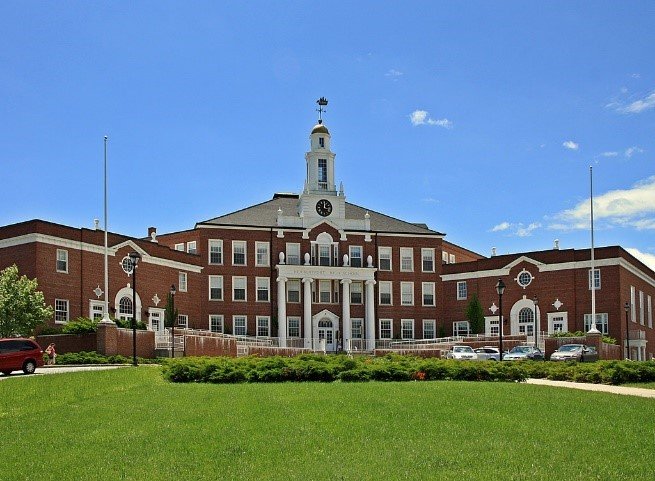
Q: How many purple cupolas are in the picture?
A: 0